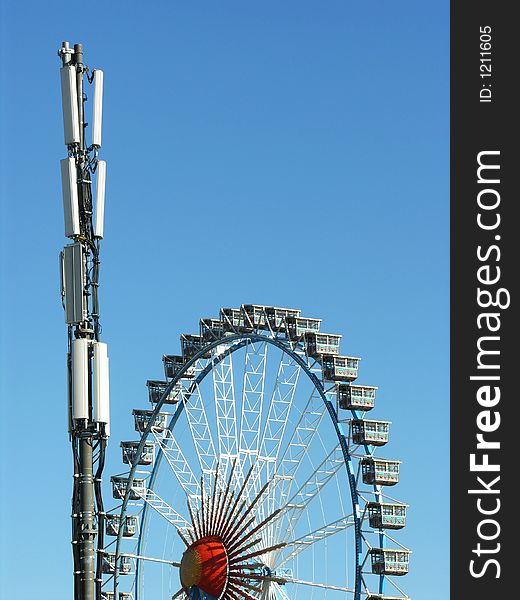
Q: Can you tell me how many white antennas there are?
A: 6